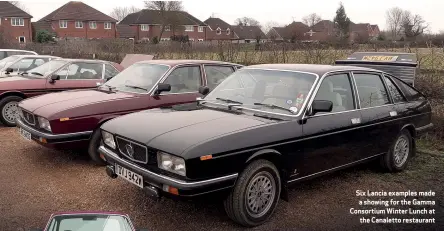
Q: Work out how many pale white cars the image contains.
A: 2